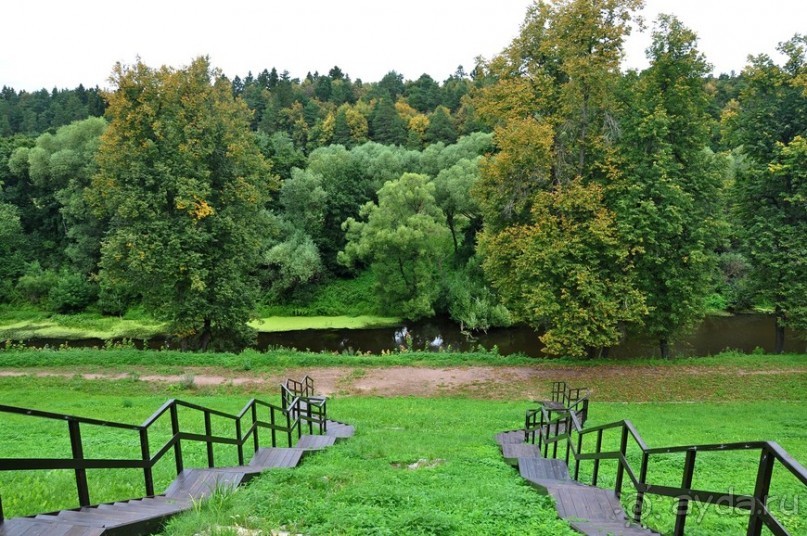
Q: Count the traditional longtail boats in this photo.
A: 0